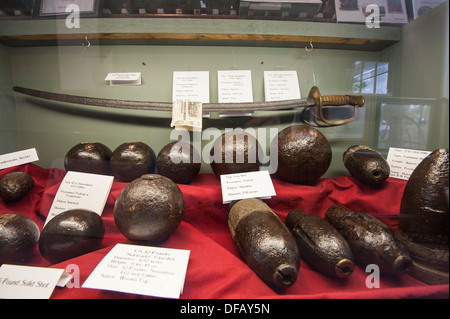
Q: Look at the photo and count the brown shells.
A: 14